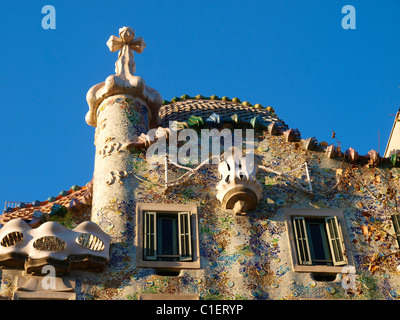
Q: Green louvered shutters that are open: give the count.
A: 4